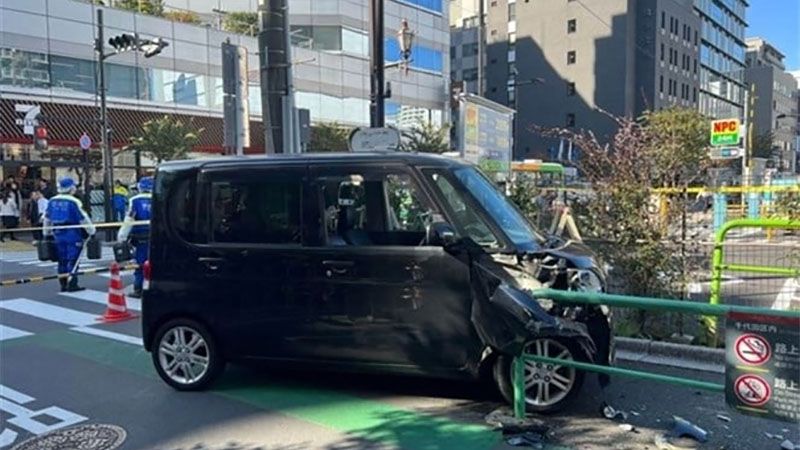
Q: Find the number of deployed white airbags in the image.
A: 0